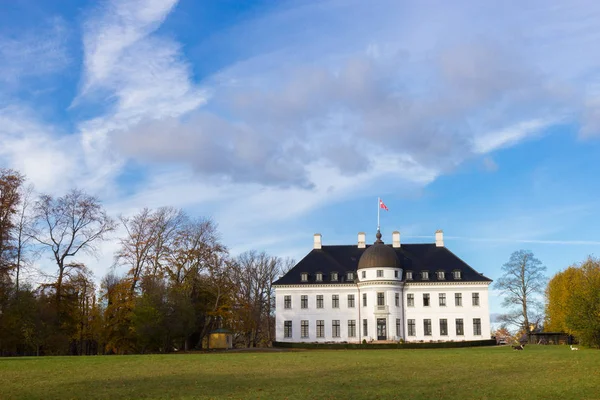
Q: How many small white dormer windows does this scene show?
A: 8